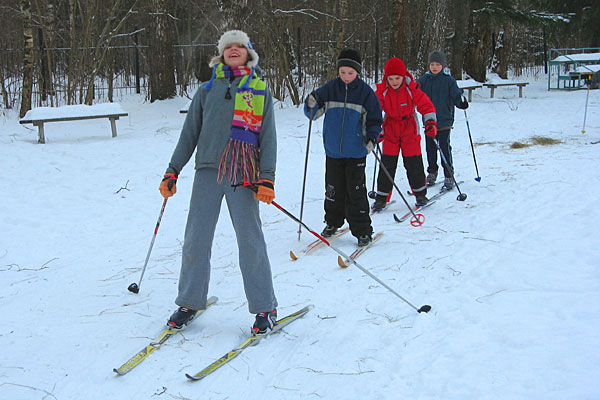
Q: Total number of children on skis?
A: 4